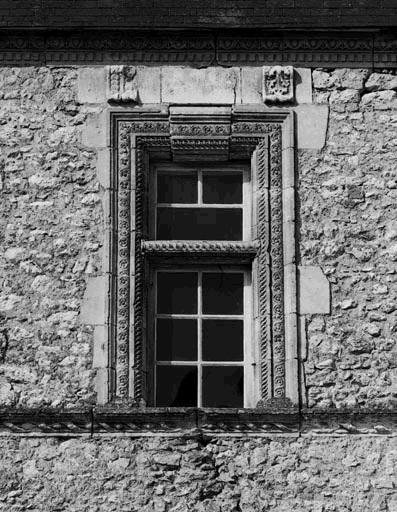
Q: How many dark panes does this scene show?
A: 9